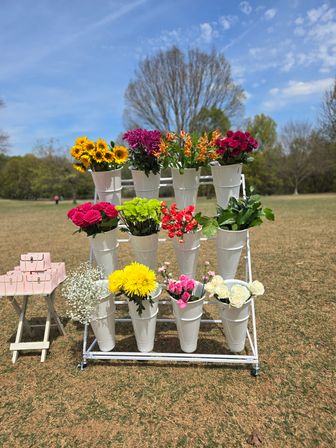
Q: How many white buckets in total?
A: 12